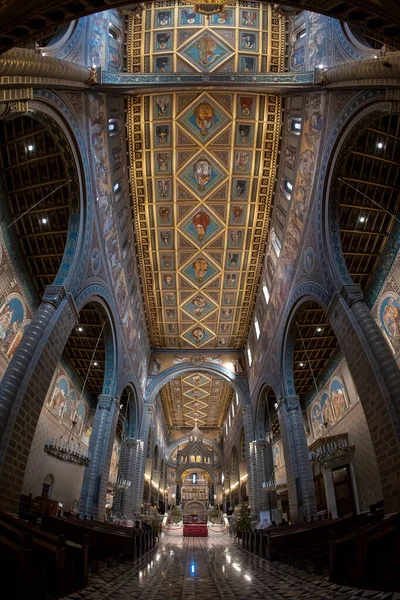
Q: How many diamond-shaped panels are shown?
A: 12